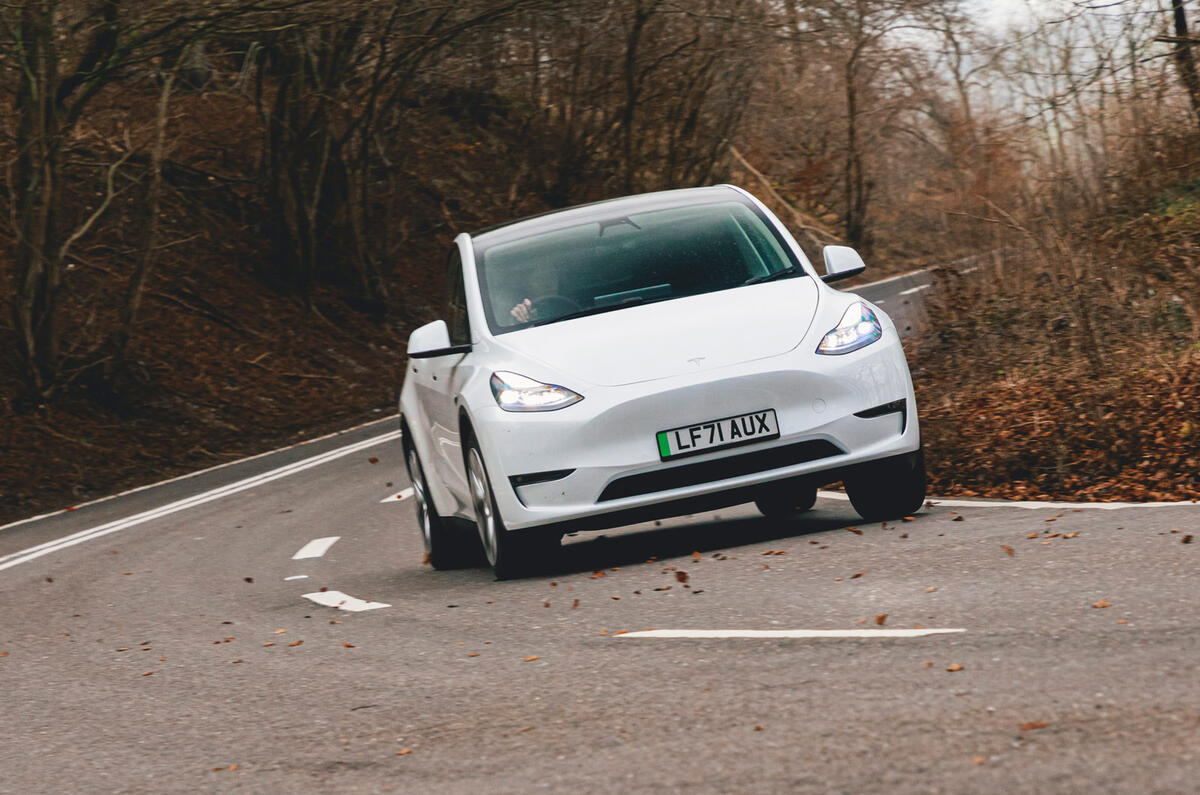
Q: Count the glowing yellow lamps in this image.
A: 0